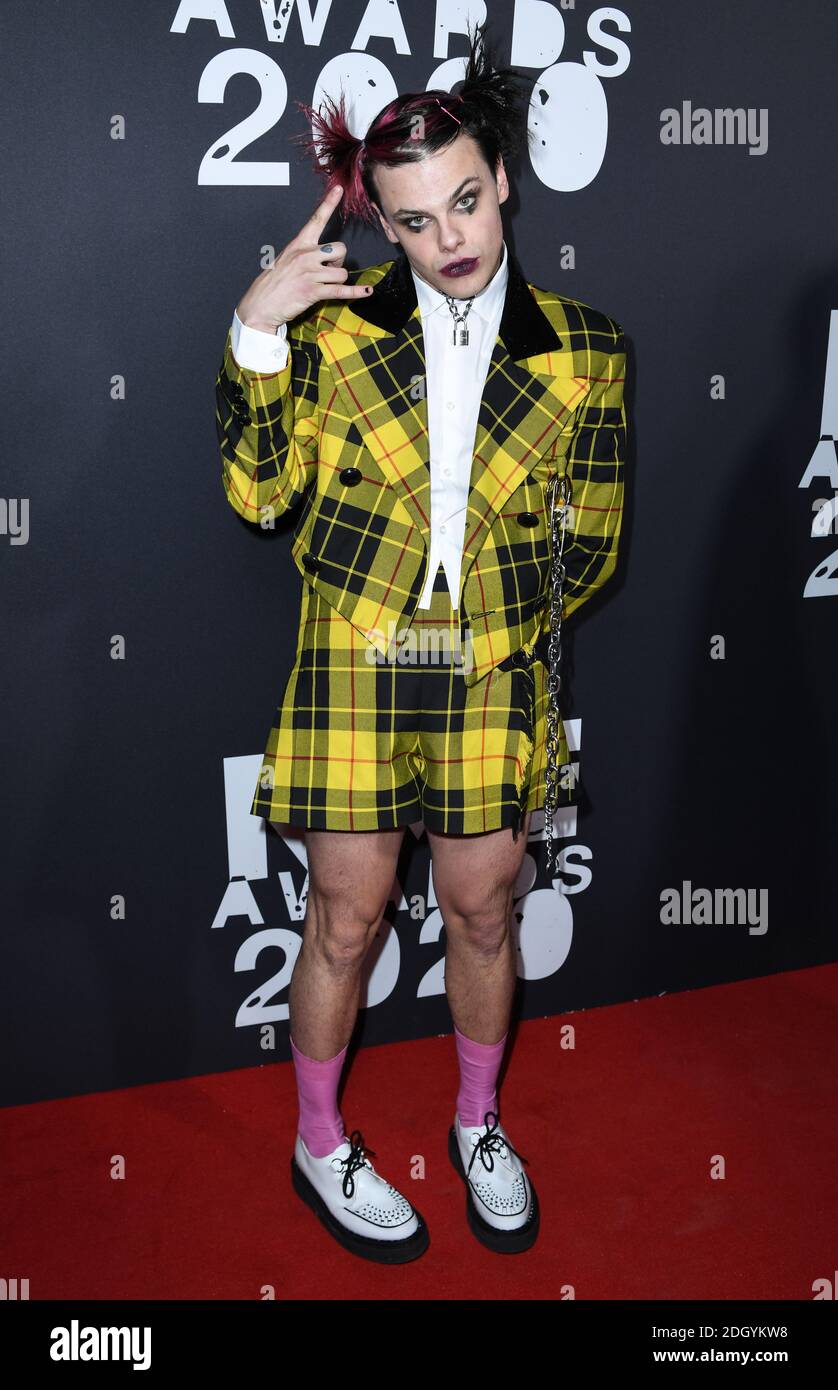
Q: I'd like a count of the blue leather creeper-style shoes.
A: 0